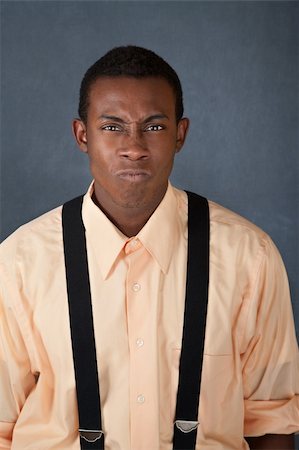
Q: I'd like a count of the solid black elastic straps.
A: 2